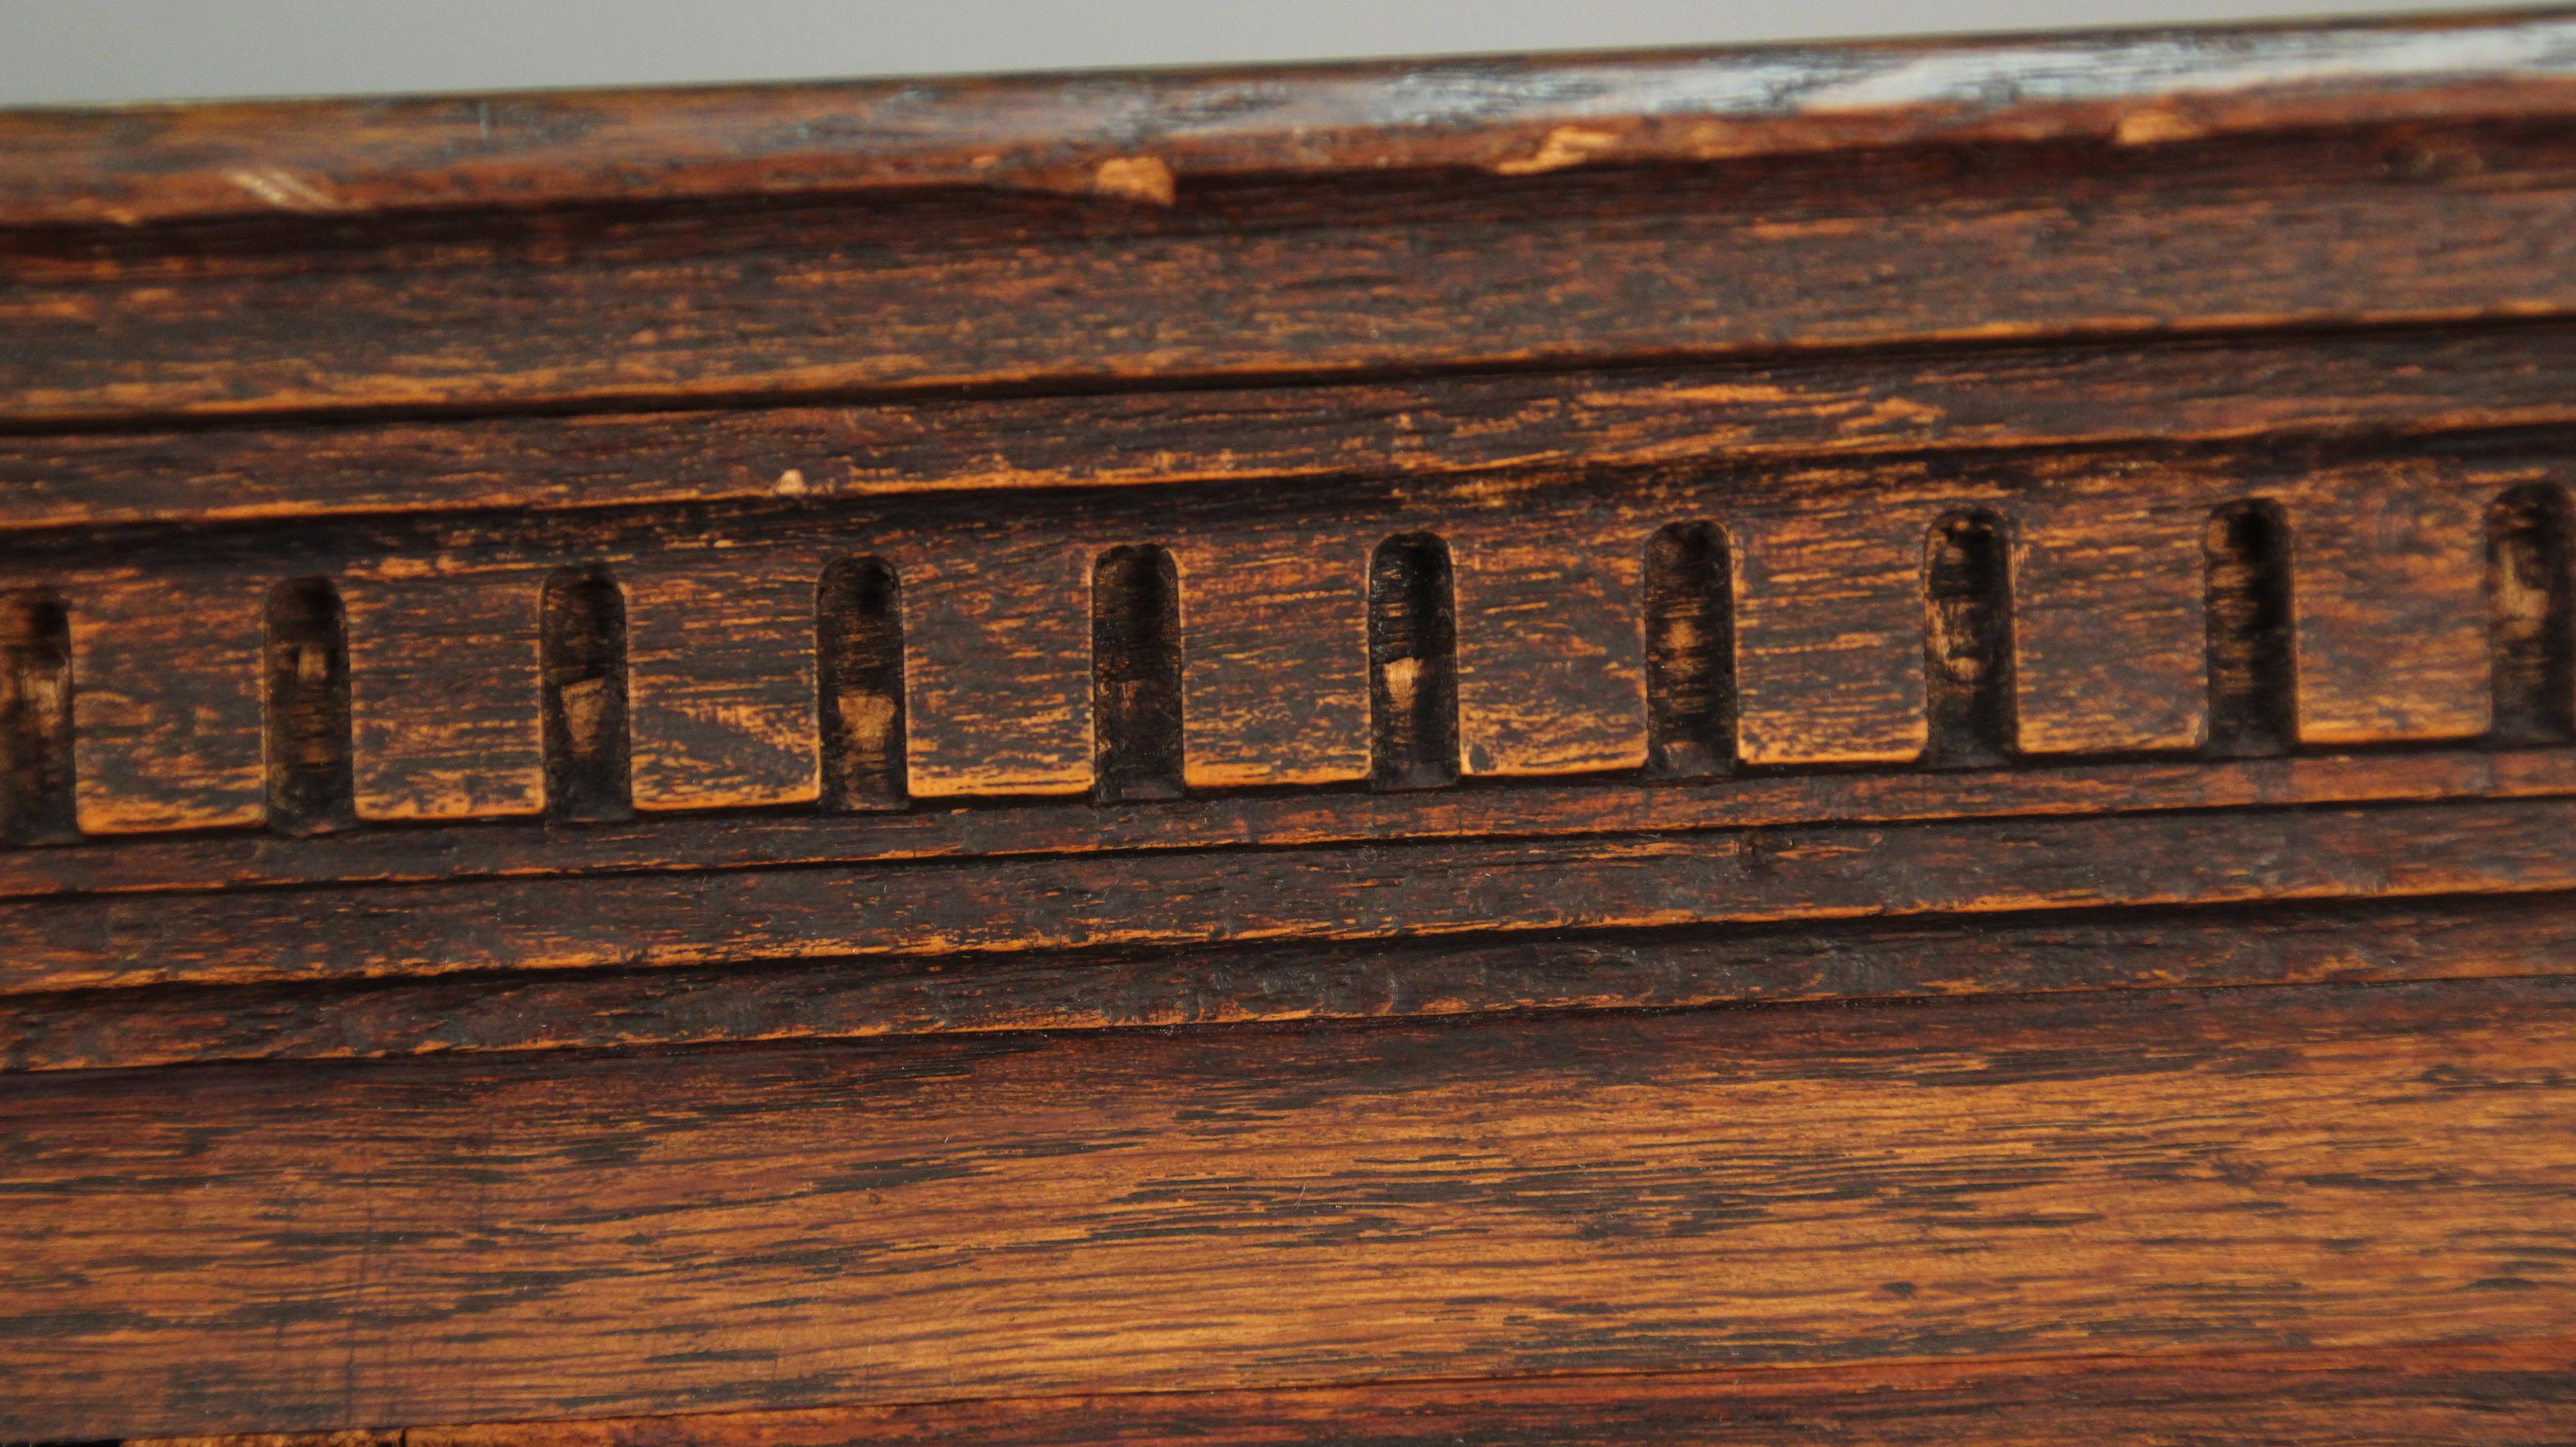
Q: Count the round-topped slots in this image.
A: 10